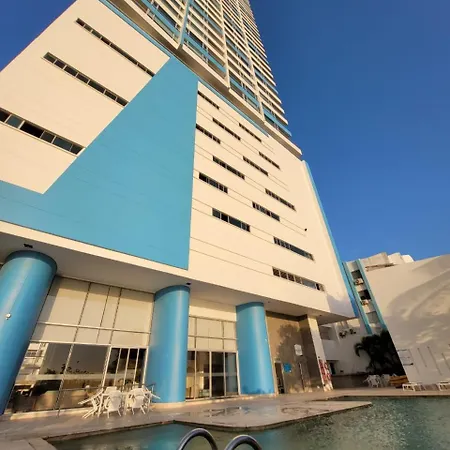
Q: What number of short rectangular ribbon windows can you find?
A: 13